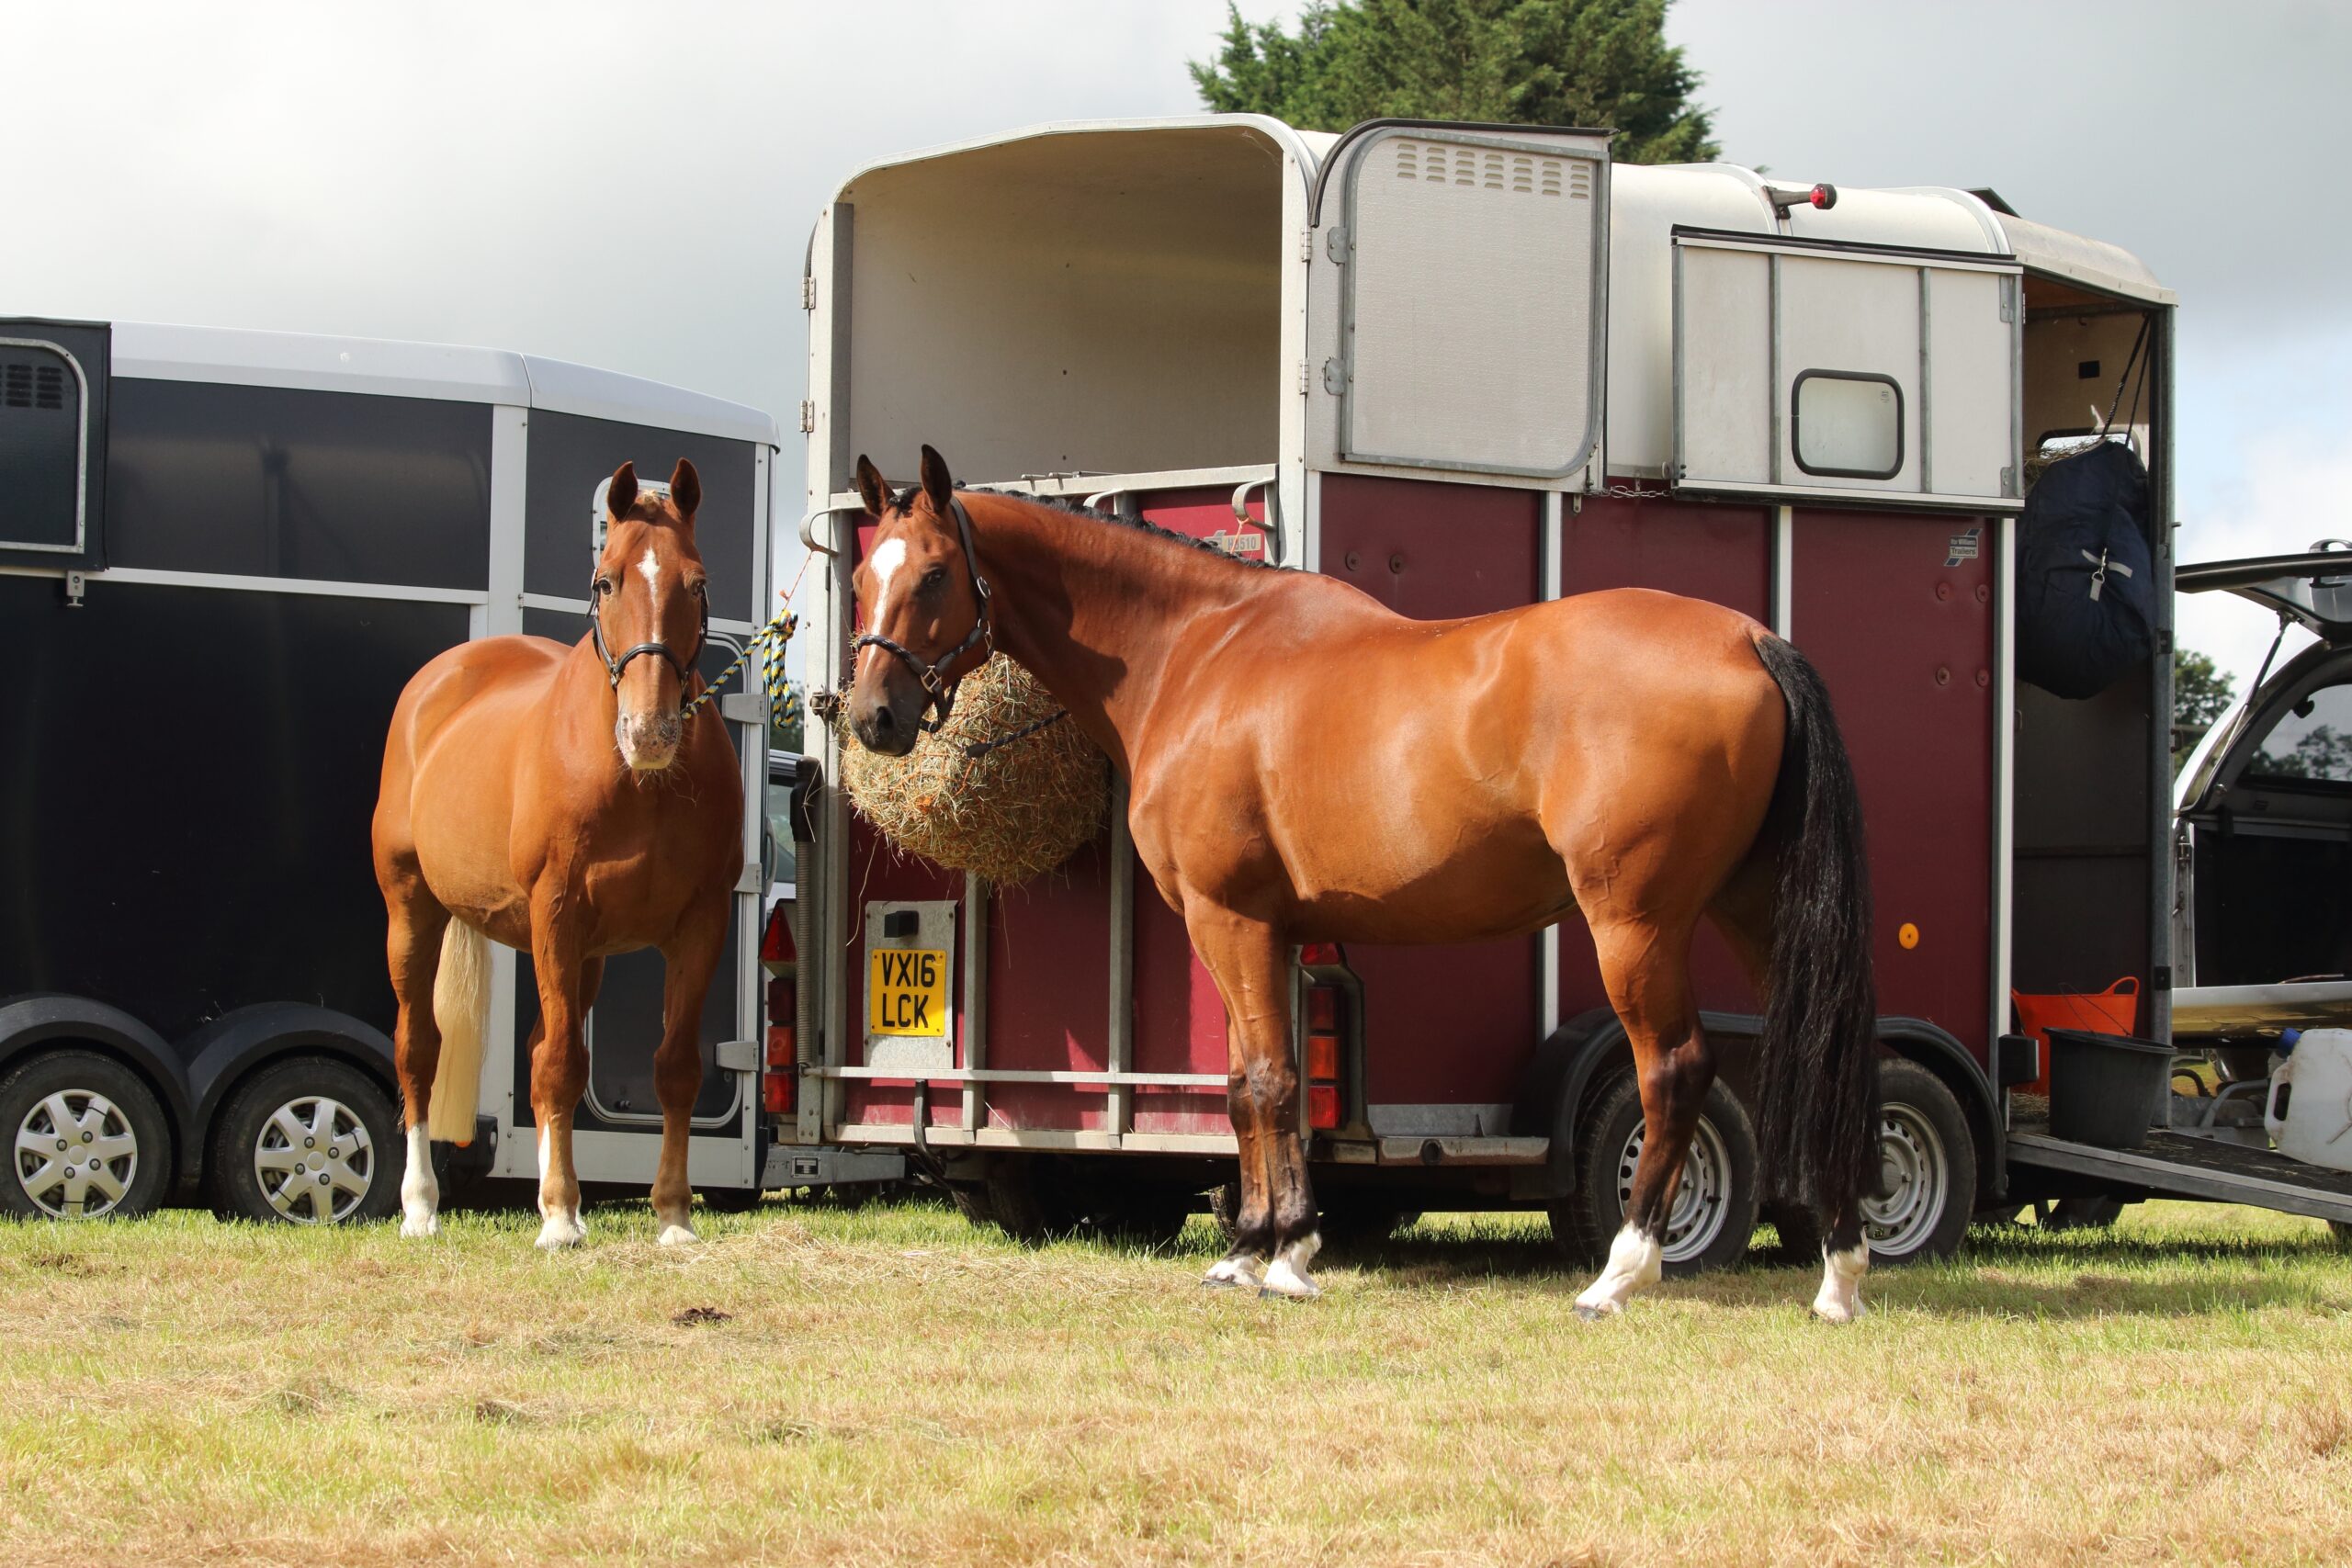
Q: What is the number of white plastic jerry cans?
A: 1